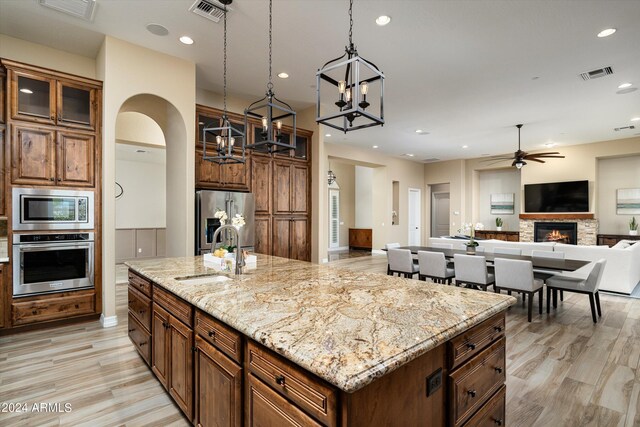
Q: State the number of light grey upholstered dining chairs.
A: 10